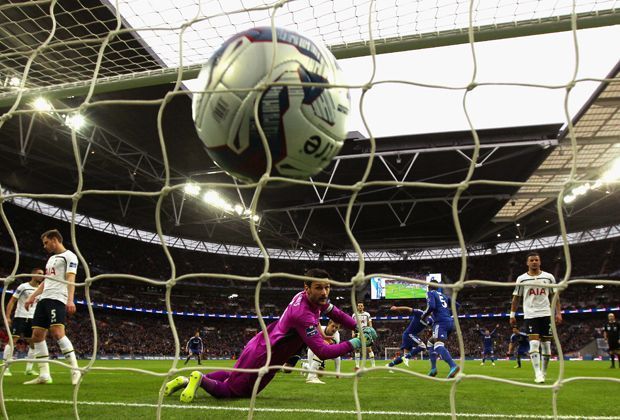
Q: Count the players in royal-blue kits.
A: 5